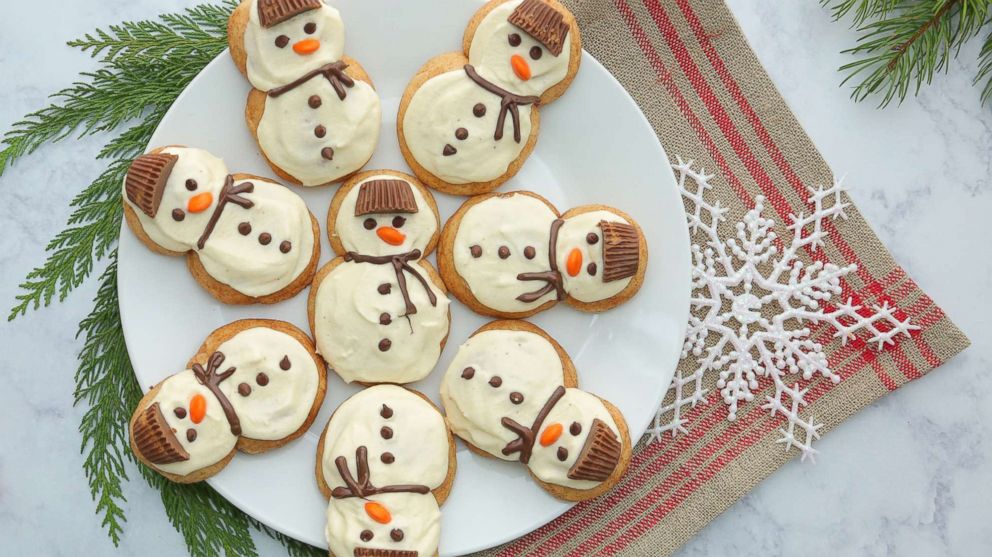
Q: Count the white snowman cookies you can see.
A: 8